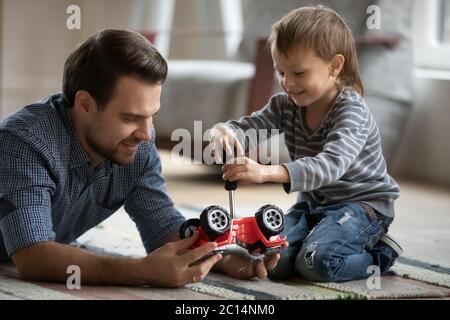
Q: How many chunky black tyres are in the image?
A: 3